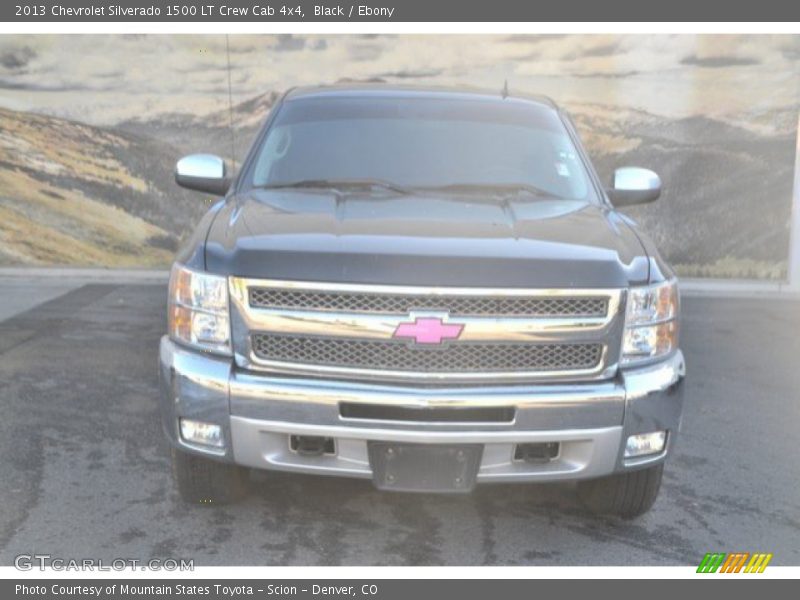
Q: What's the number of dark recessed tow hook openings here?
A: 2